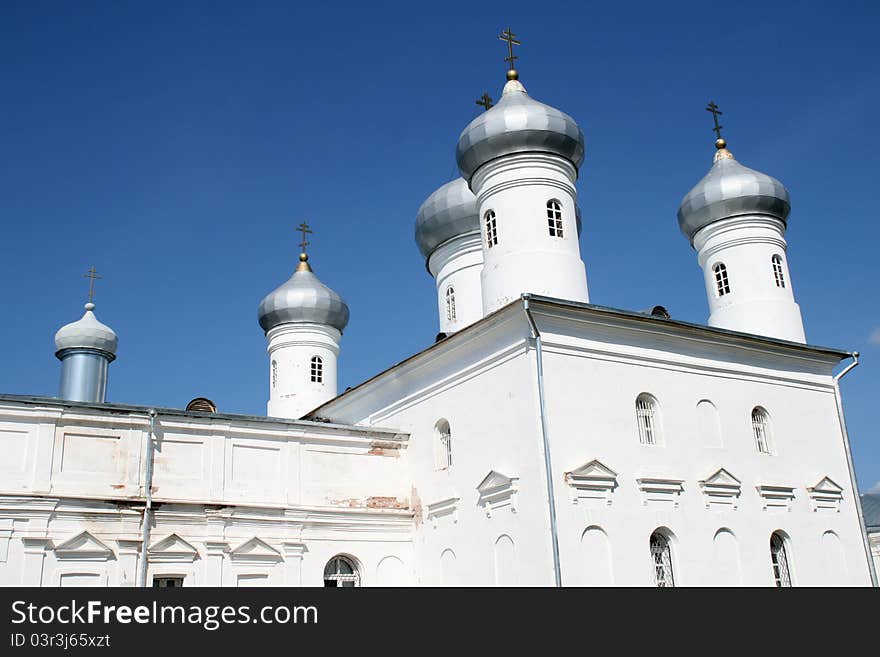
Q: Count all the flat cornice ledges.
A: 3